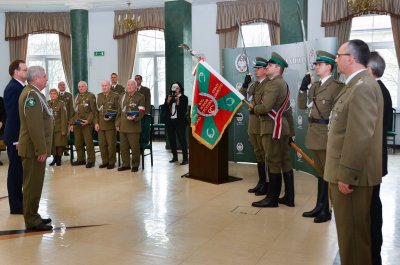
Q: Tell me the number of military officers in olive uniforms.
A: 12